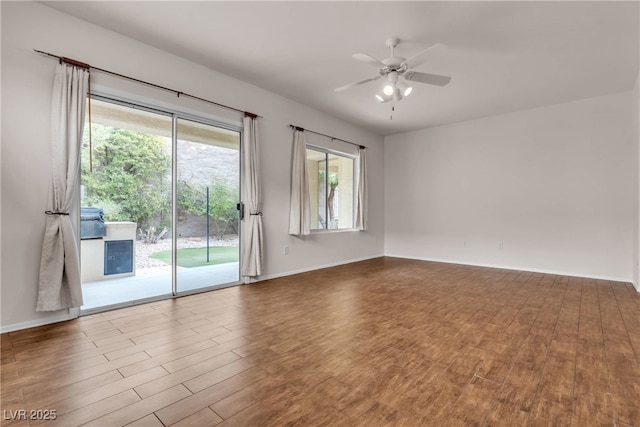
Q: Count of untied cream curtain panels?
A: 2